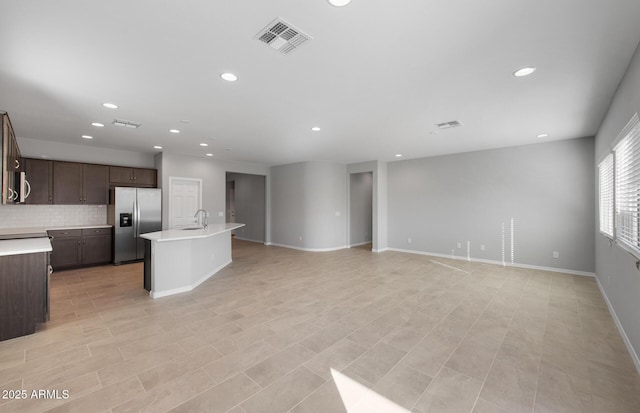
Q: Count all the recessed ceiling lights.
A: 13